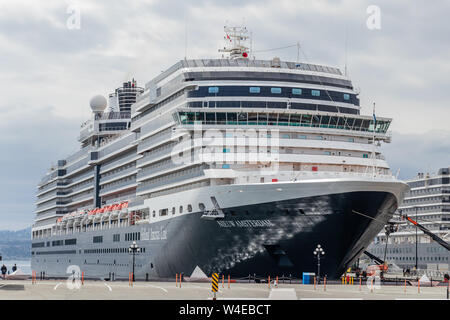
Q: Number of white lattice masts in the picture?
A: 1